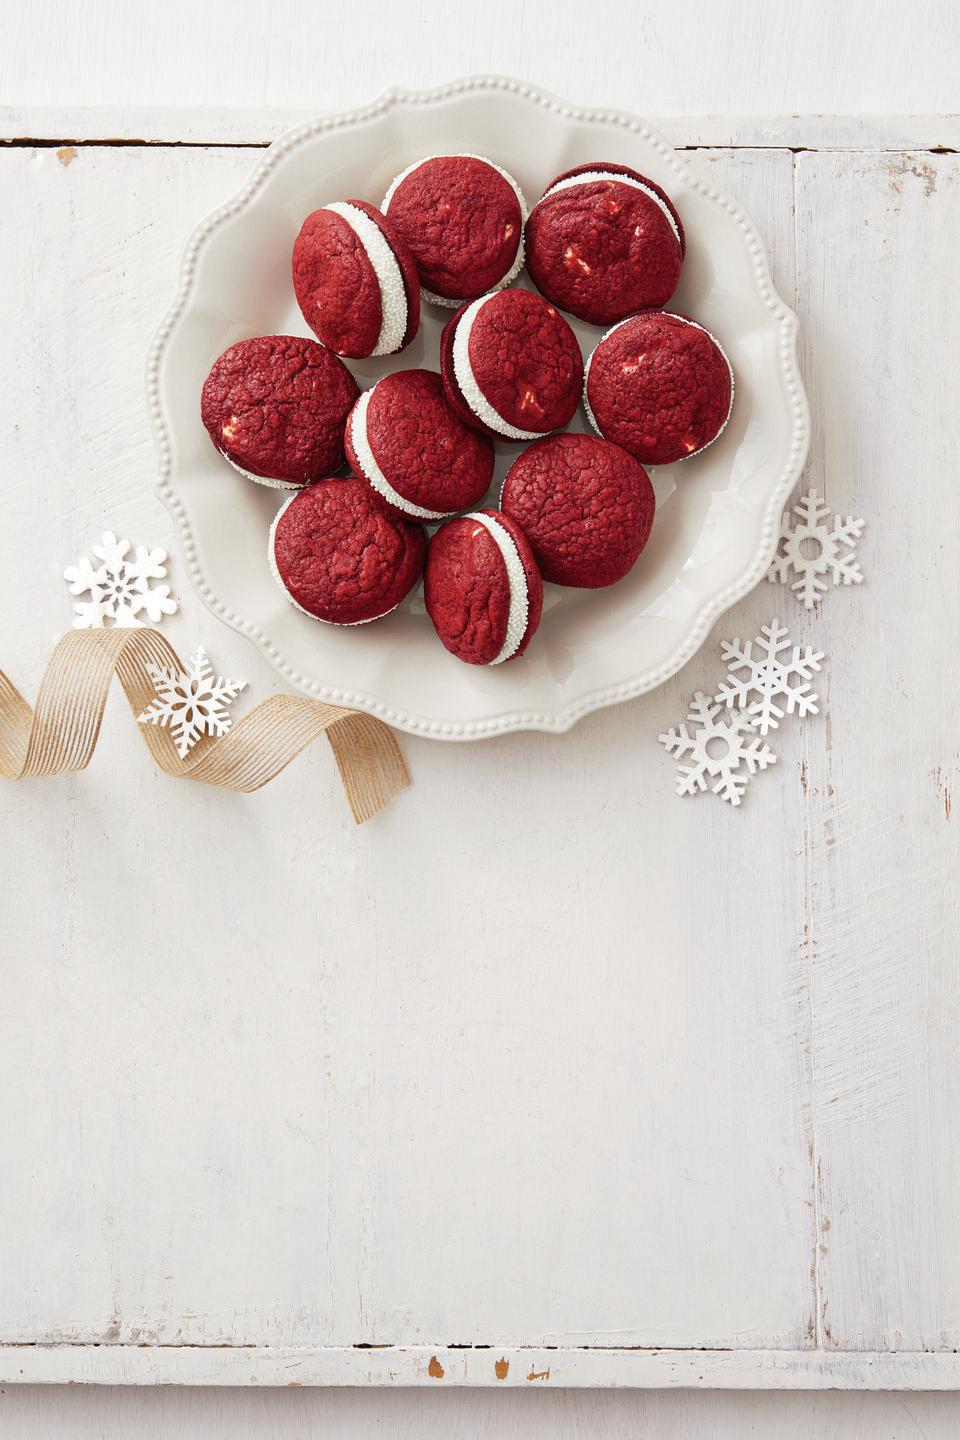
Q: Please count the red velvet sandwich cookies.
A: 10